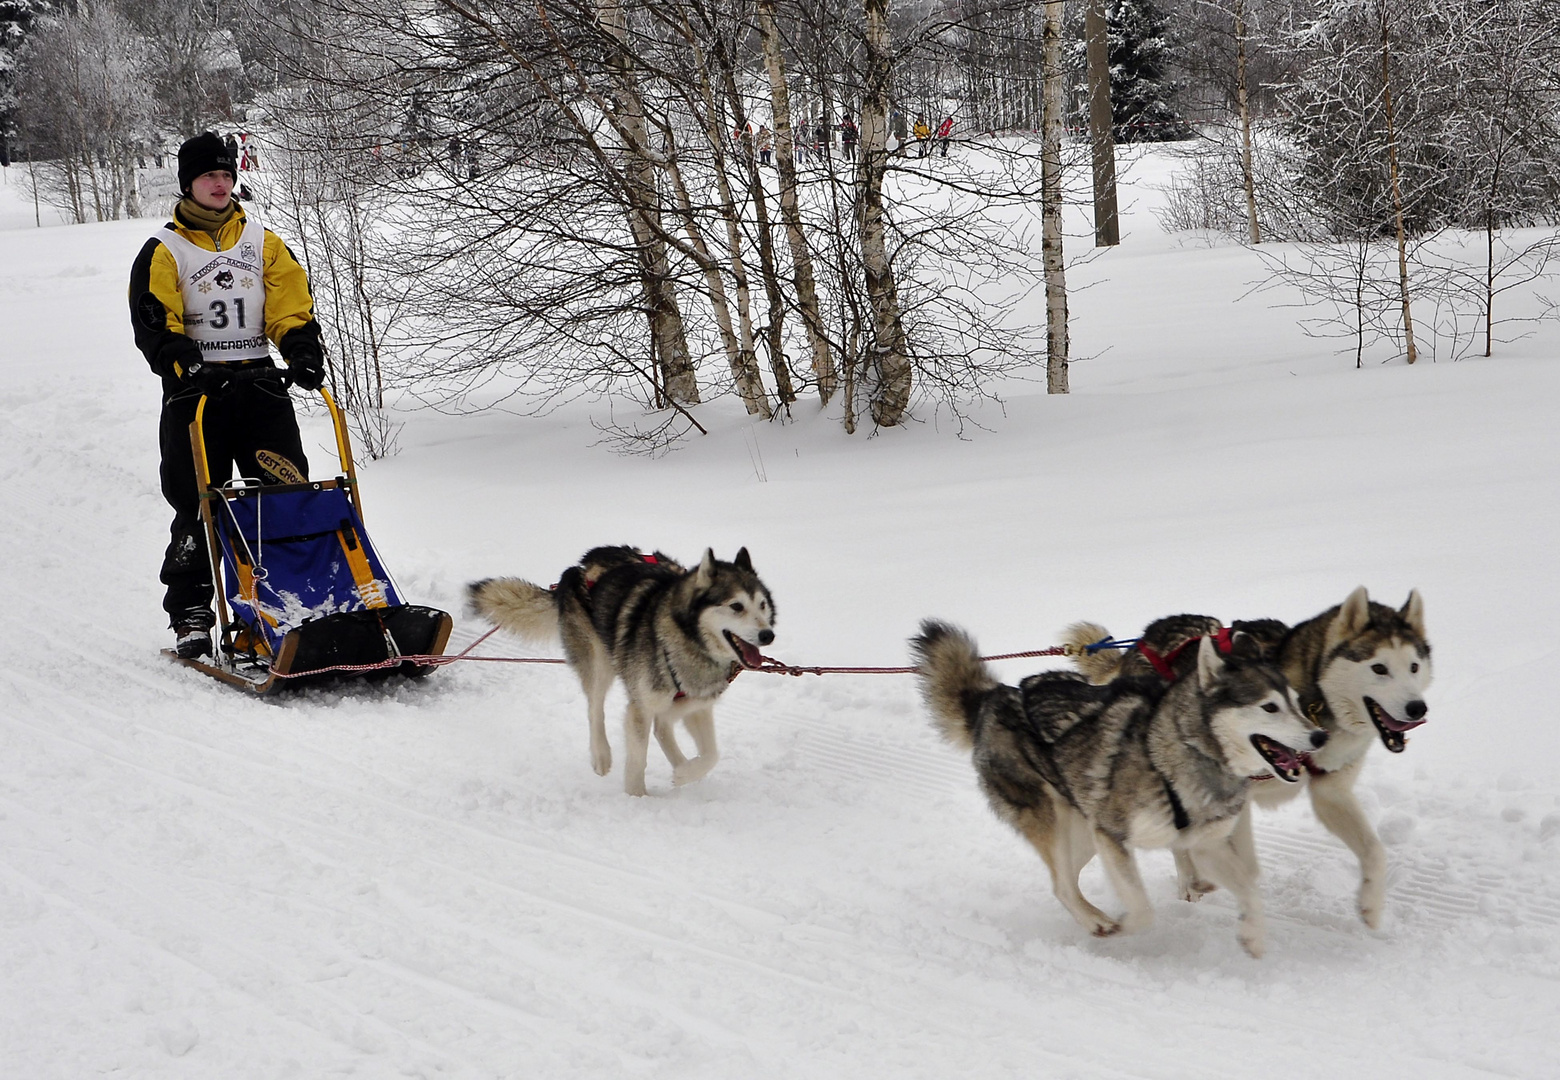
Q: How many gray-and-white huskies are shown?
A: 3